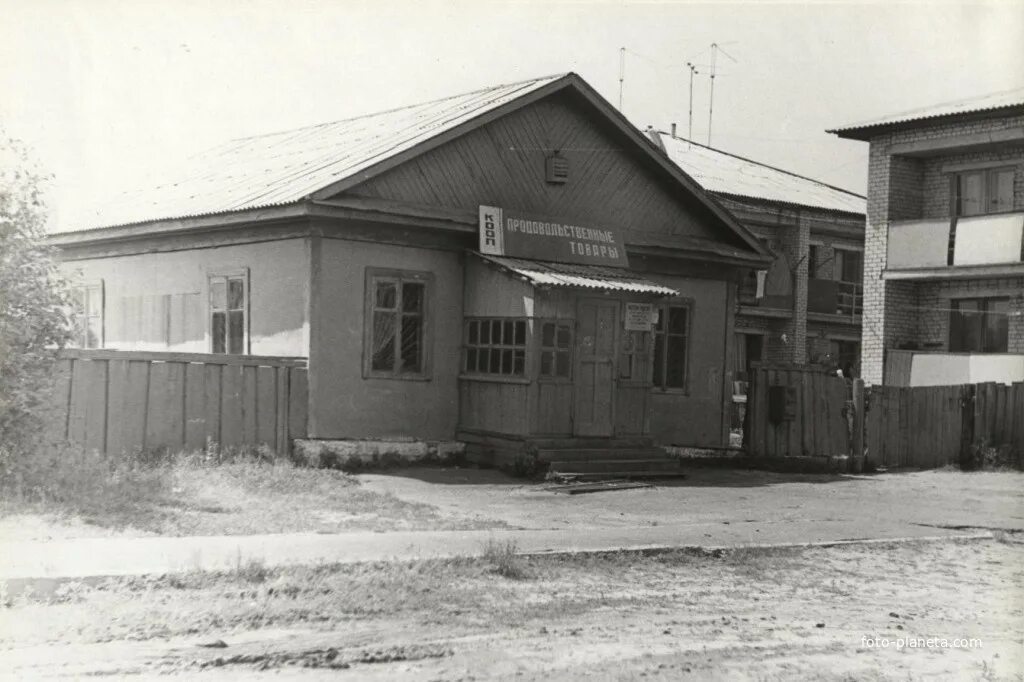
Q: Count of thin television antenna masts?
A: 3